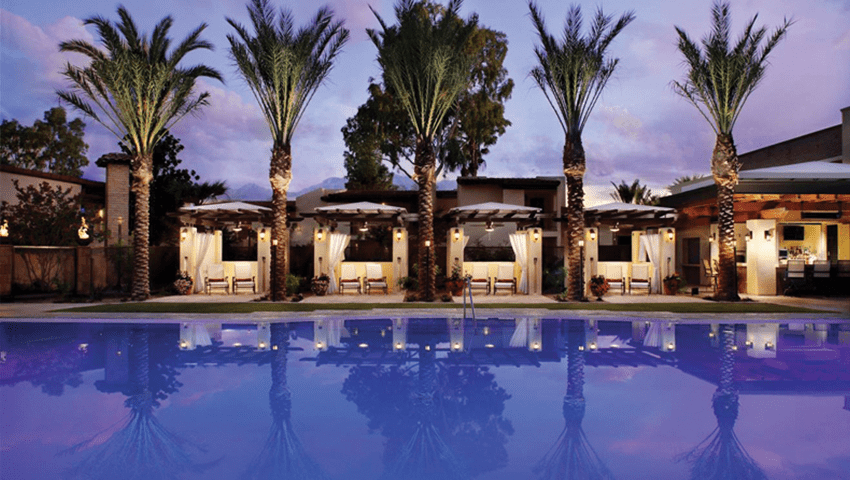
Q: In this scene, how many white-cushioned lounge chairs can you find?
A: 8